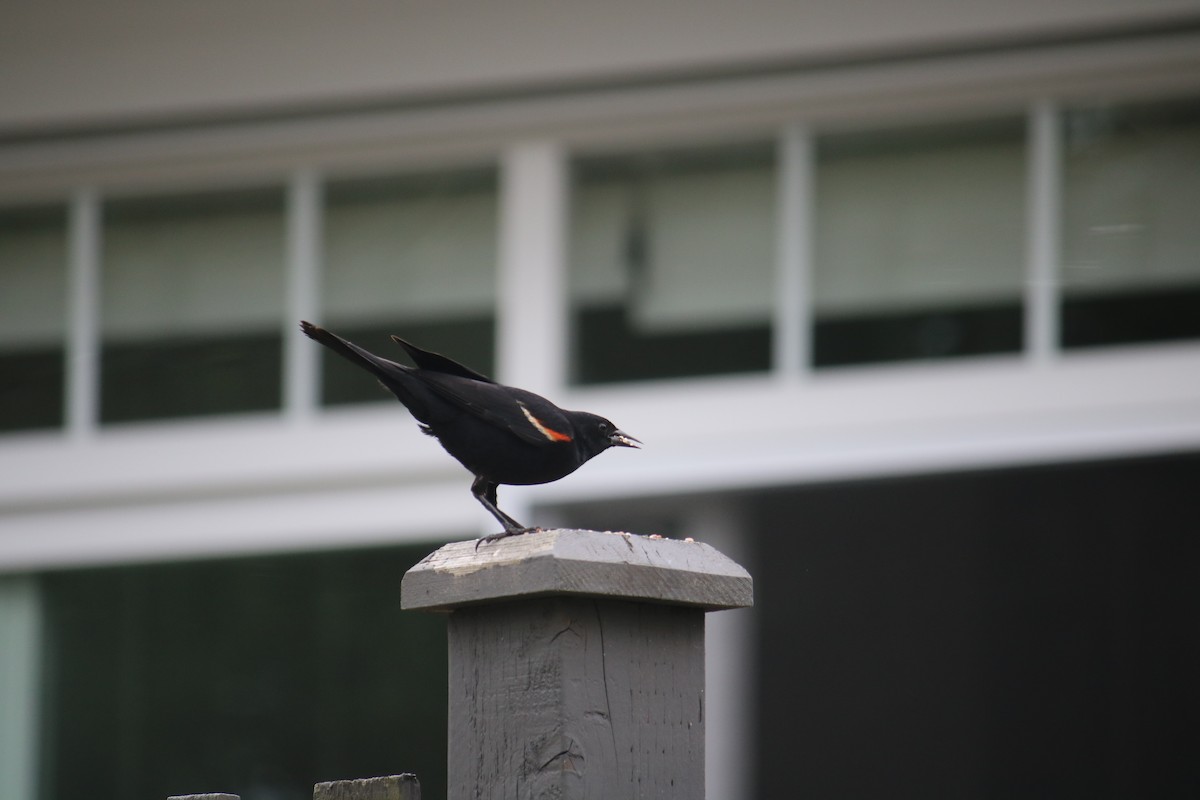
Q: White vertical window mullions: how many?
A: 5